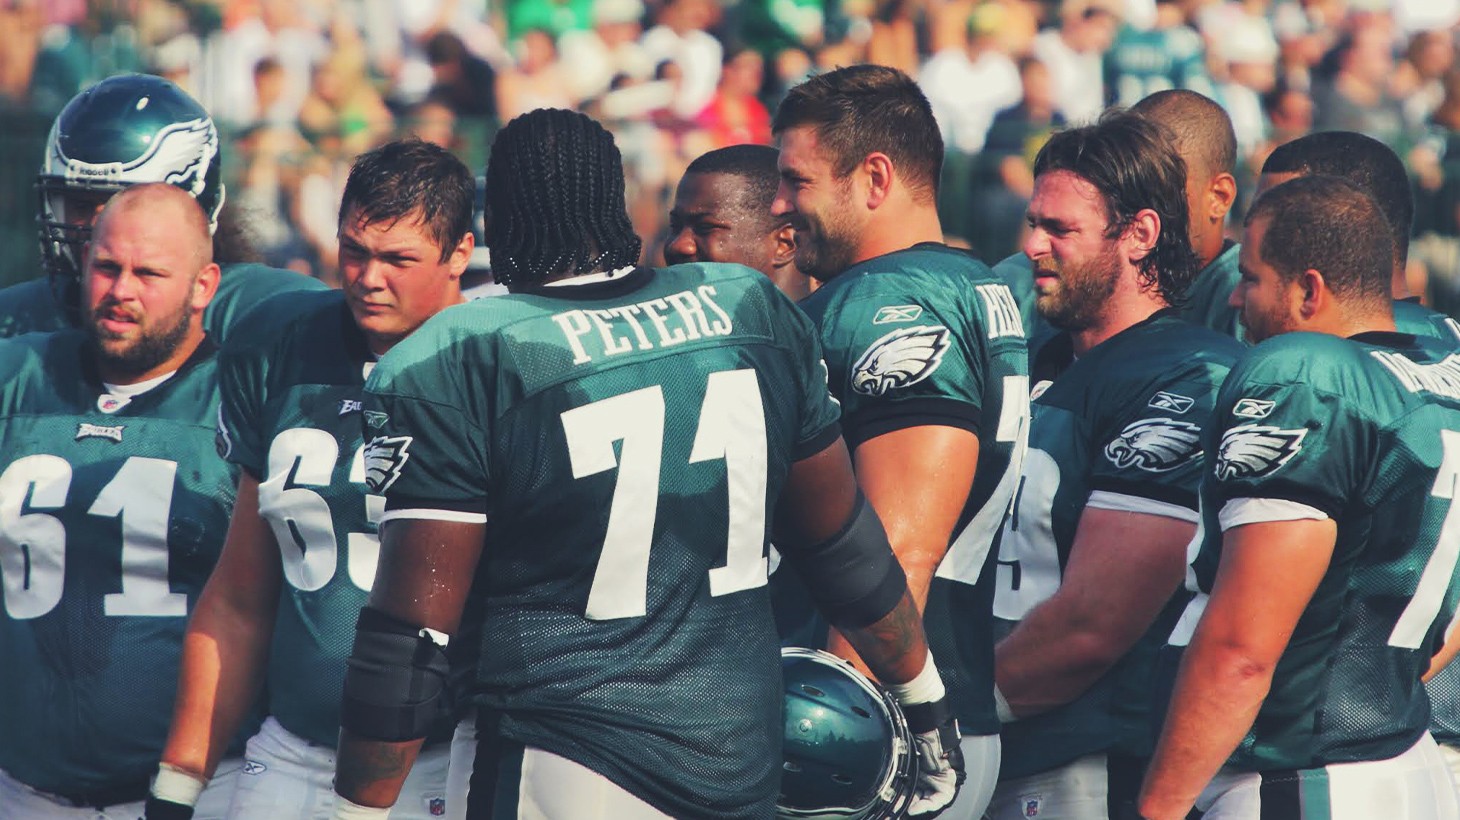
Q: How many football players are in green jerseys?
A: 10